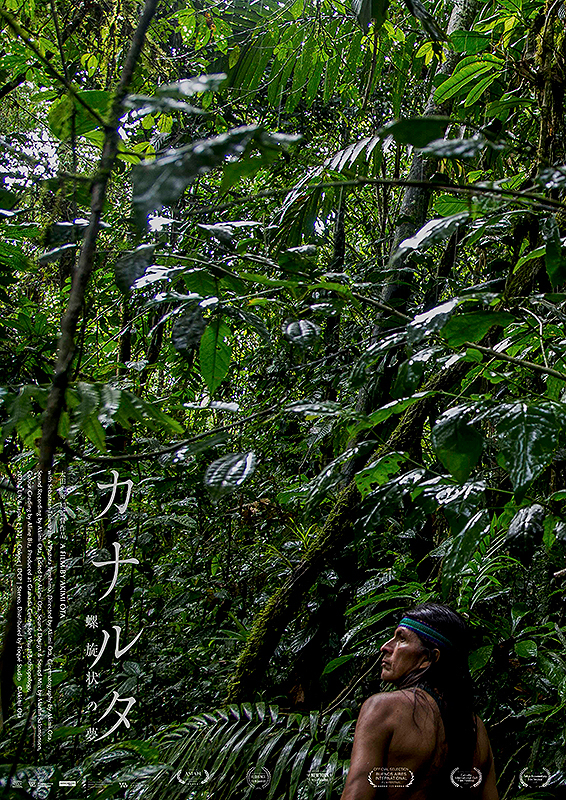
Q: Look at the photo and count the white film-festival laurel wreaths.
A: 6